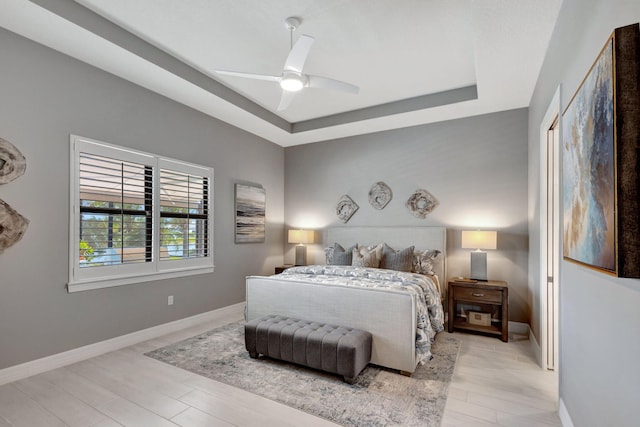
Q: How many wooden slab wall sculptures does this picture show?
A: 5